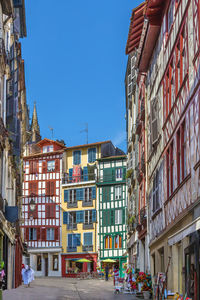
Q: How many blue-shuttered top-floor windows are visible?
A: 2